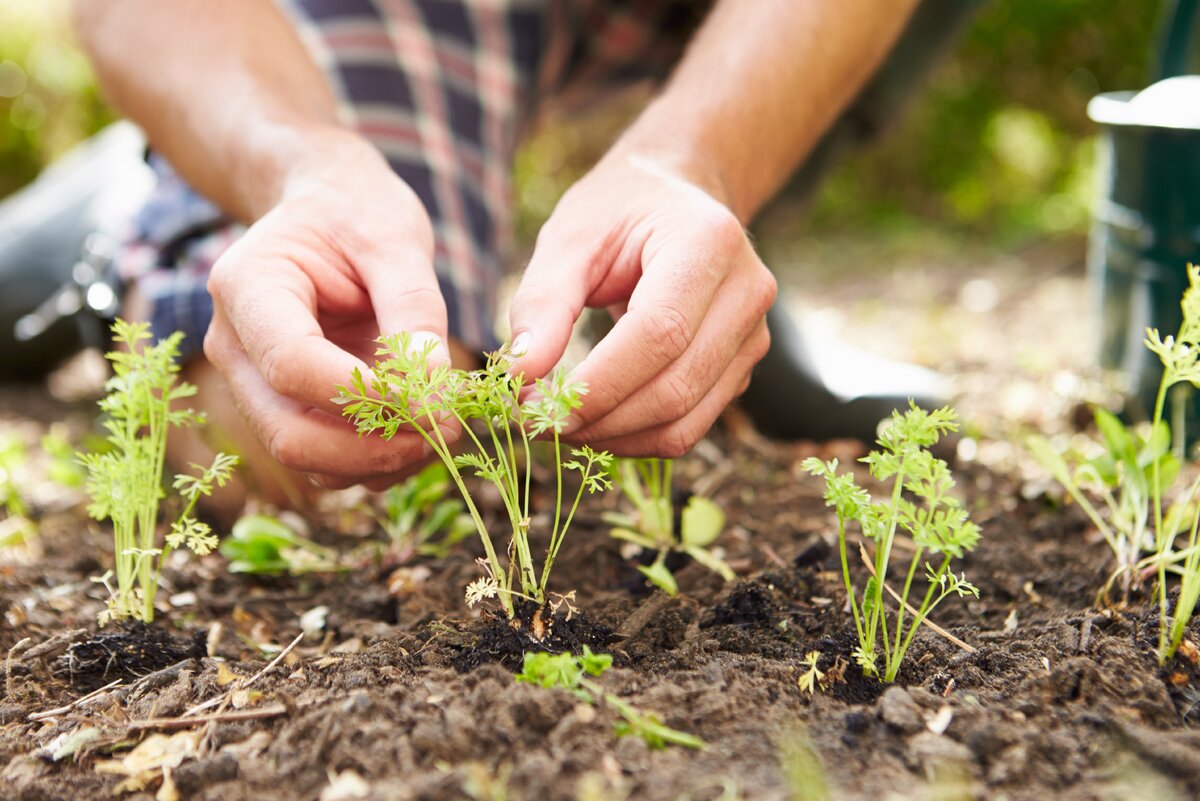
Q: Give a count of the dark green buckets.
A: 1